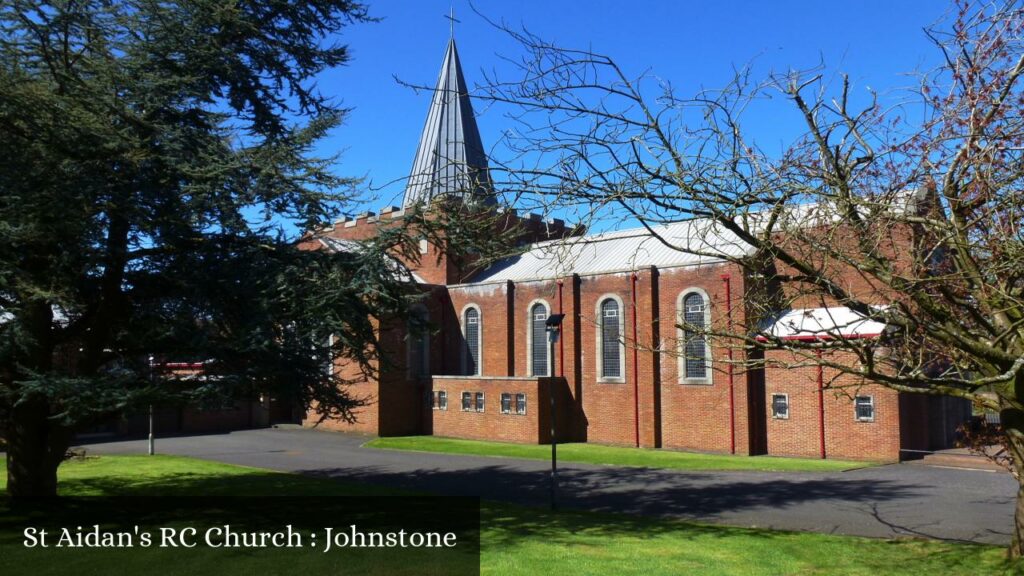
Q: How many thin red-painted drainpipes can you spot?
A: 4